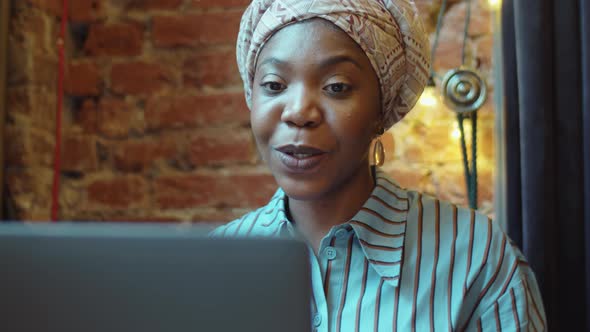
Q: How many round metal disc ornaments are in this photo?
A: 1